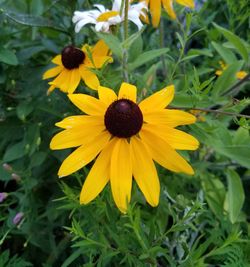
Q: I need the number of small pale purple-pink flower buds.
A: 4